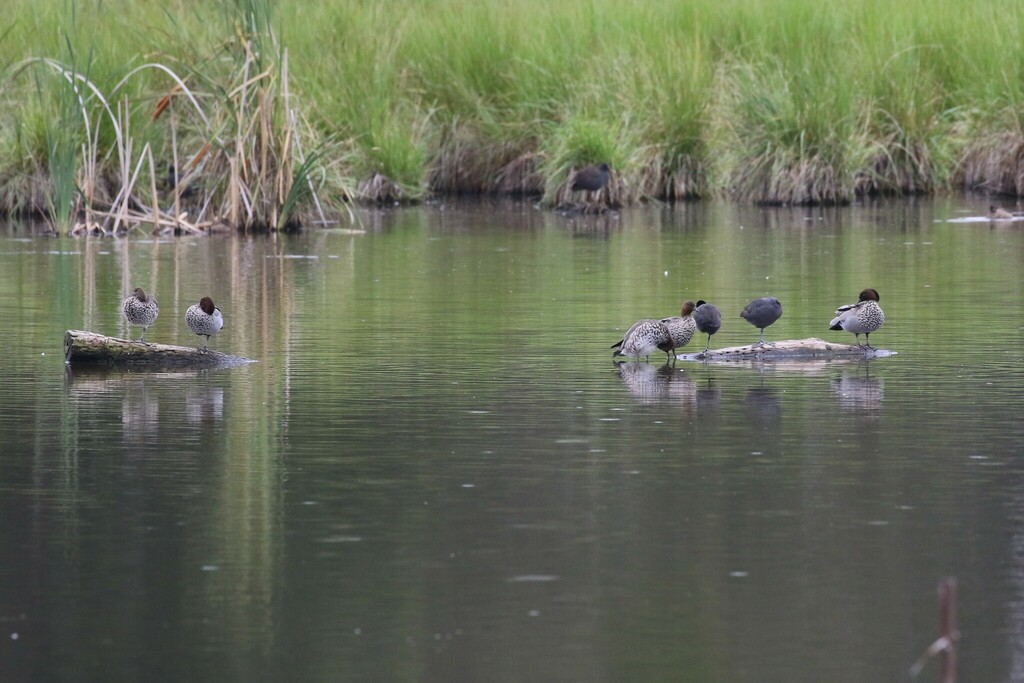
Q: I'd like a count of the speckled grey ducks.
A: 5